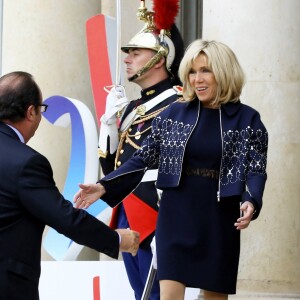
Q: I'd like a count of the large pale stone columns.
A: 2